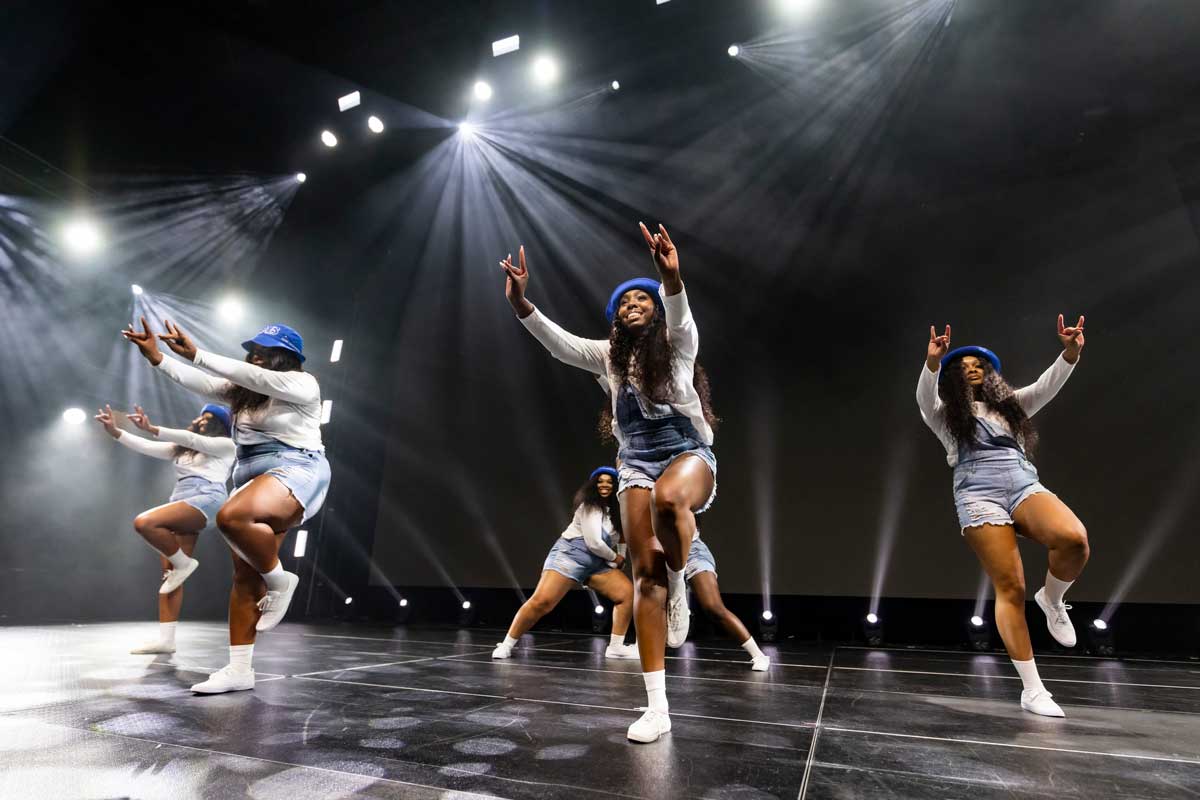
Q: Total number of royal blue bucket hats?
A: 5